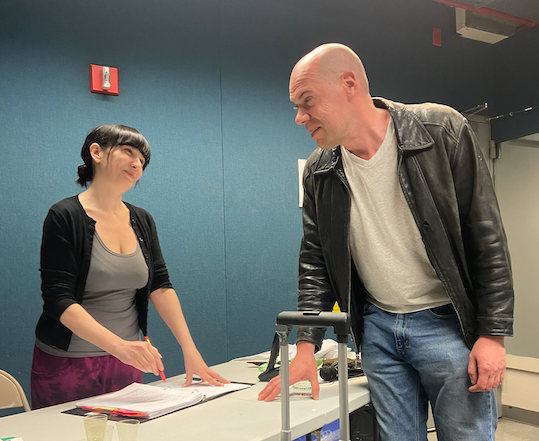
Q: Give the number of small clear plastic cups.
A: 3